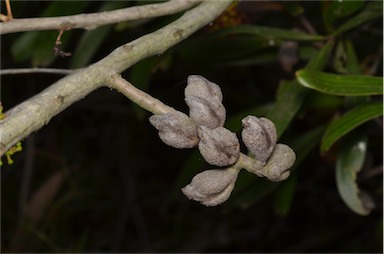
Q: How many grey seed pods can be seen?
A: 7